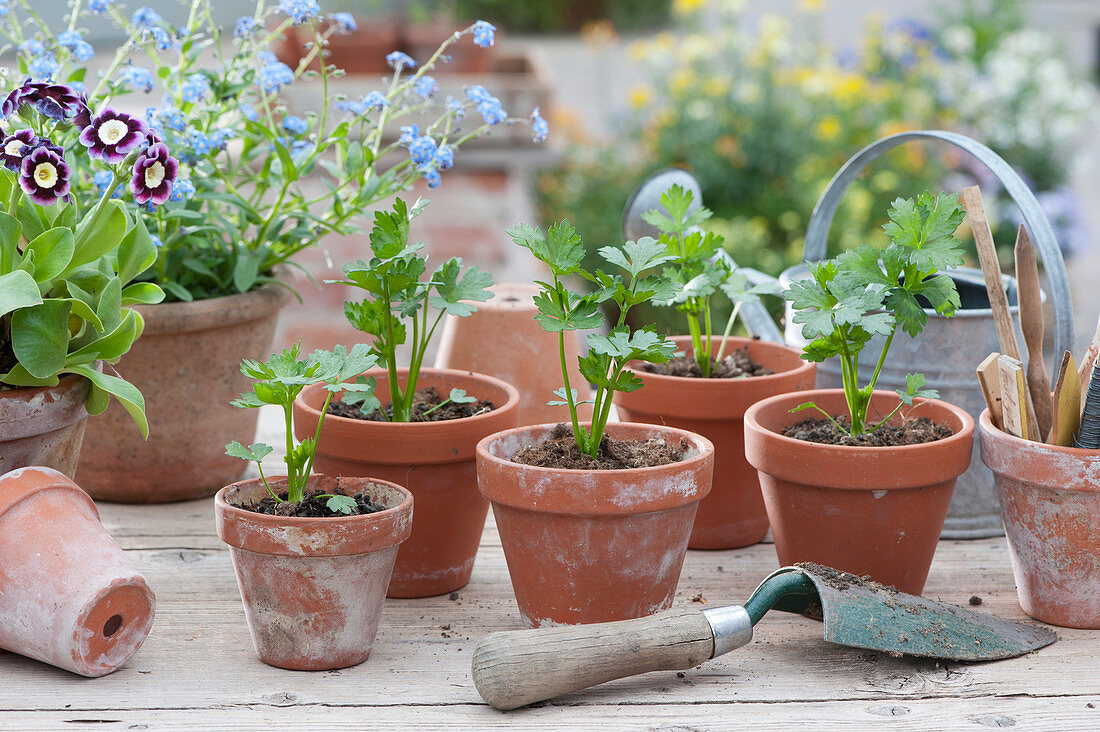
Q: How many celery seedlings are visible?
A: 5